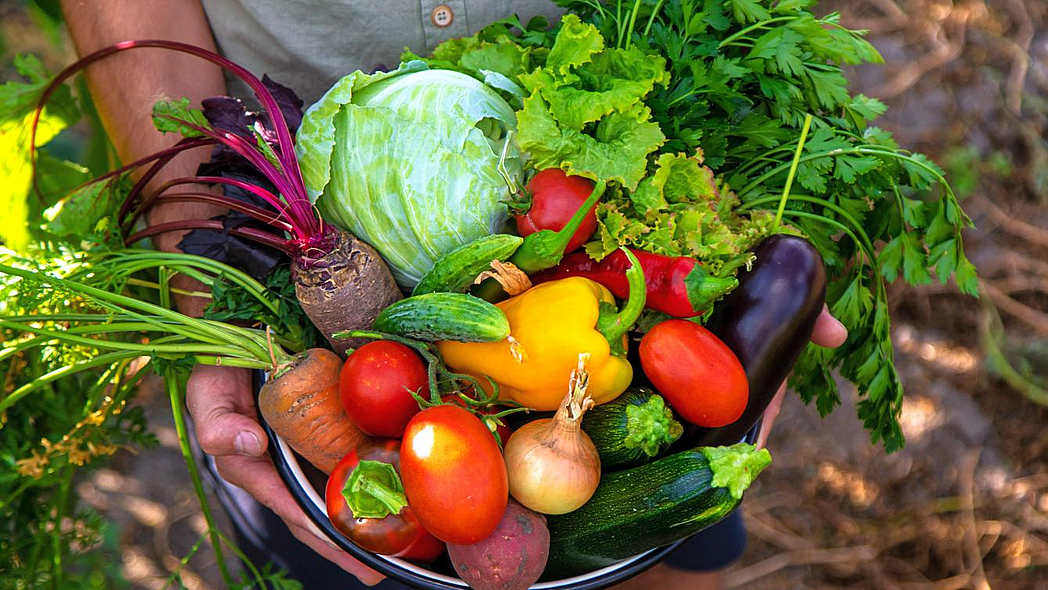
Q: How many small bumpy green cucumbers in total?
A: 2